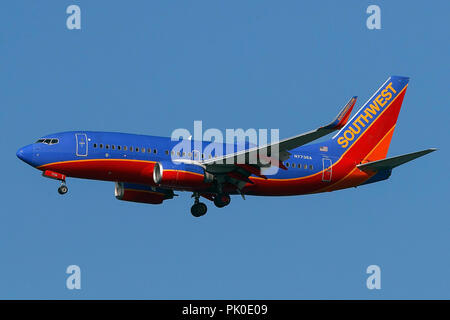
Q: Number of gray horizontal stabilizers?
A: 1